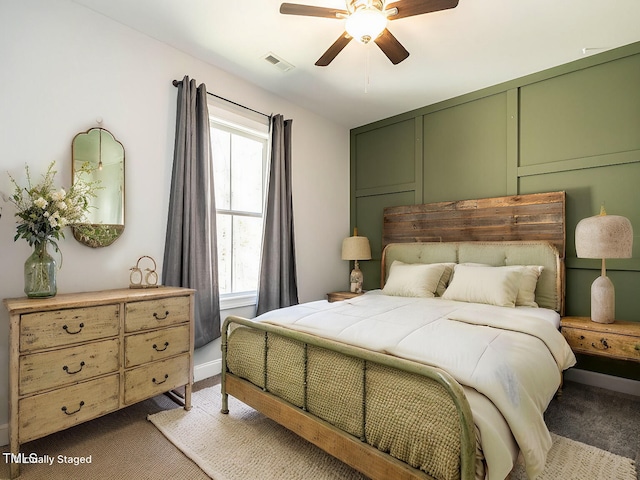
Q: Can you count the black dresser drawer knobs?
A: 6